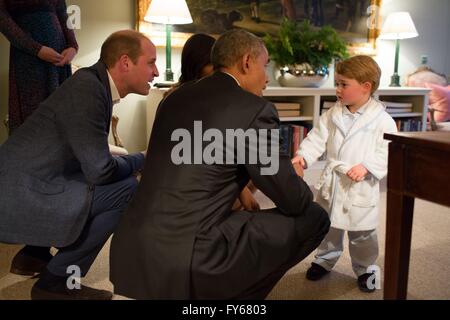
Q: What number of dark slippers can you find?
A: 2